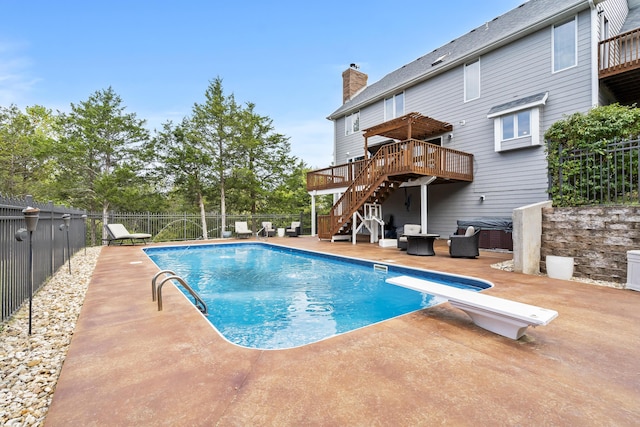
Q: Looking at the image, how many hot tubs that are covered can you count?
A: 1